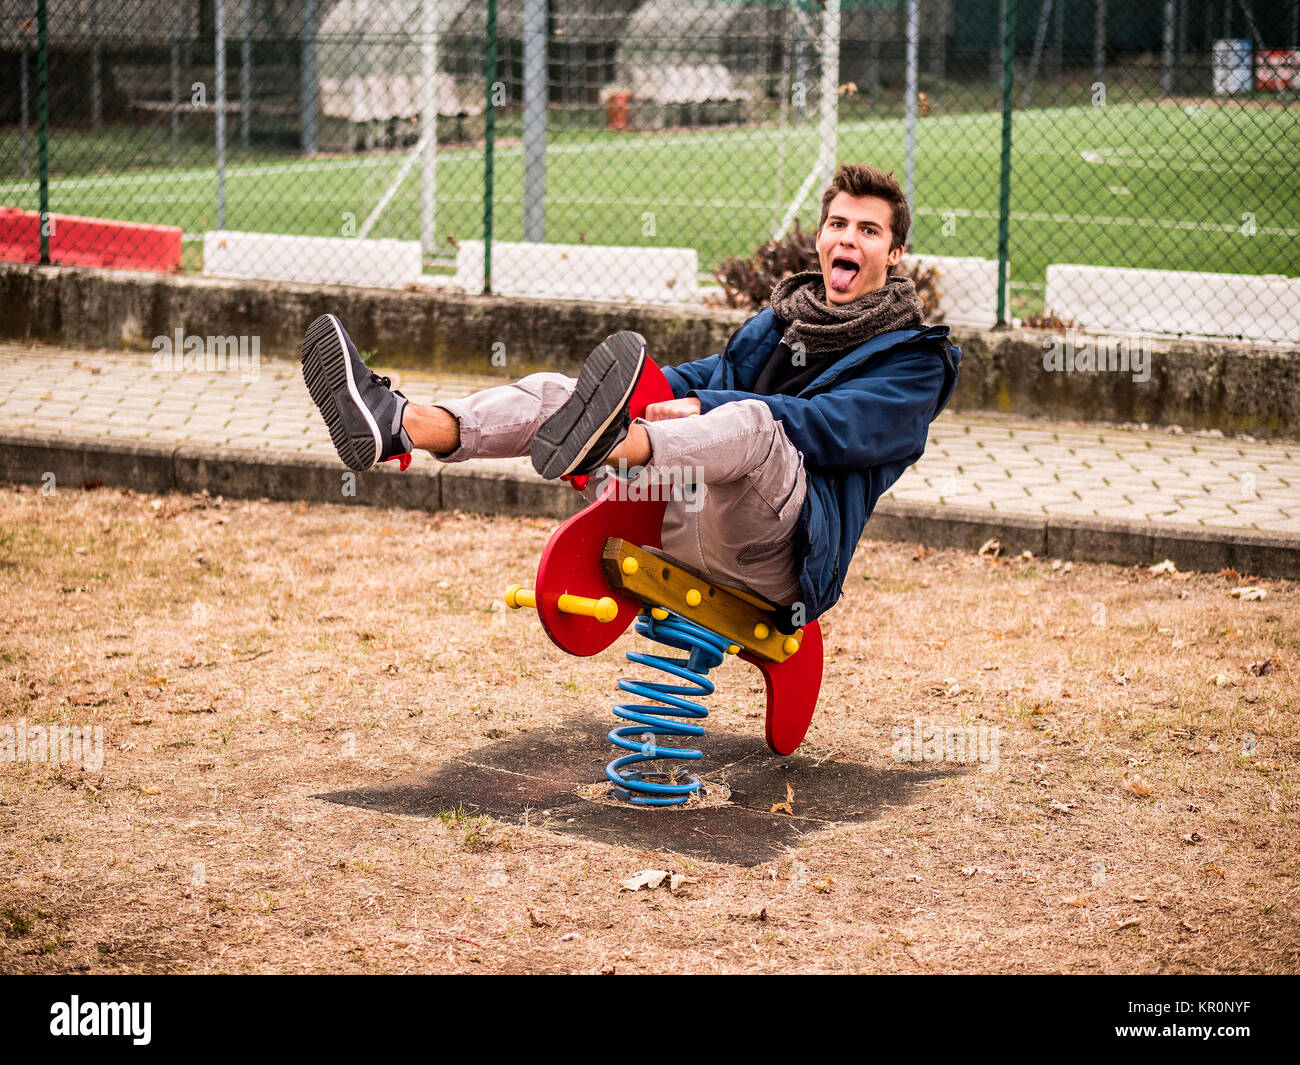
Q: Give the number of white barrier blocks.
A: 4